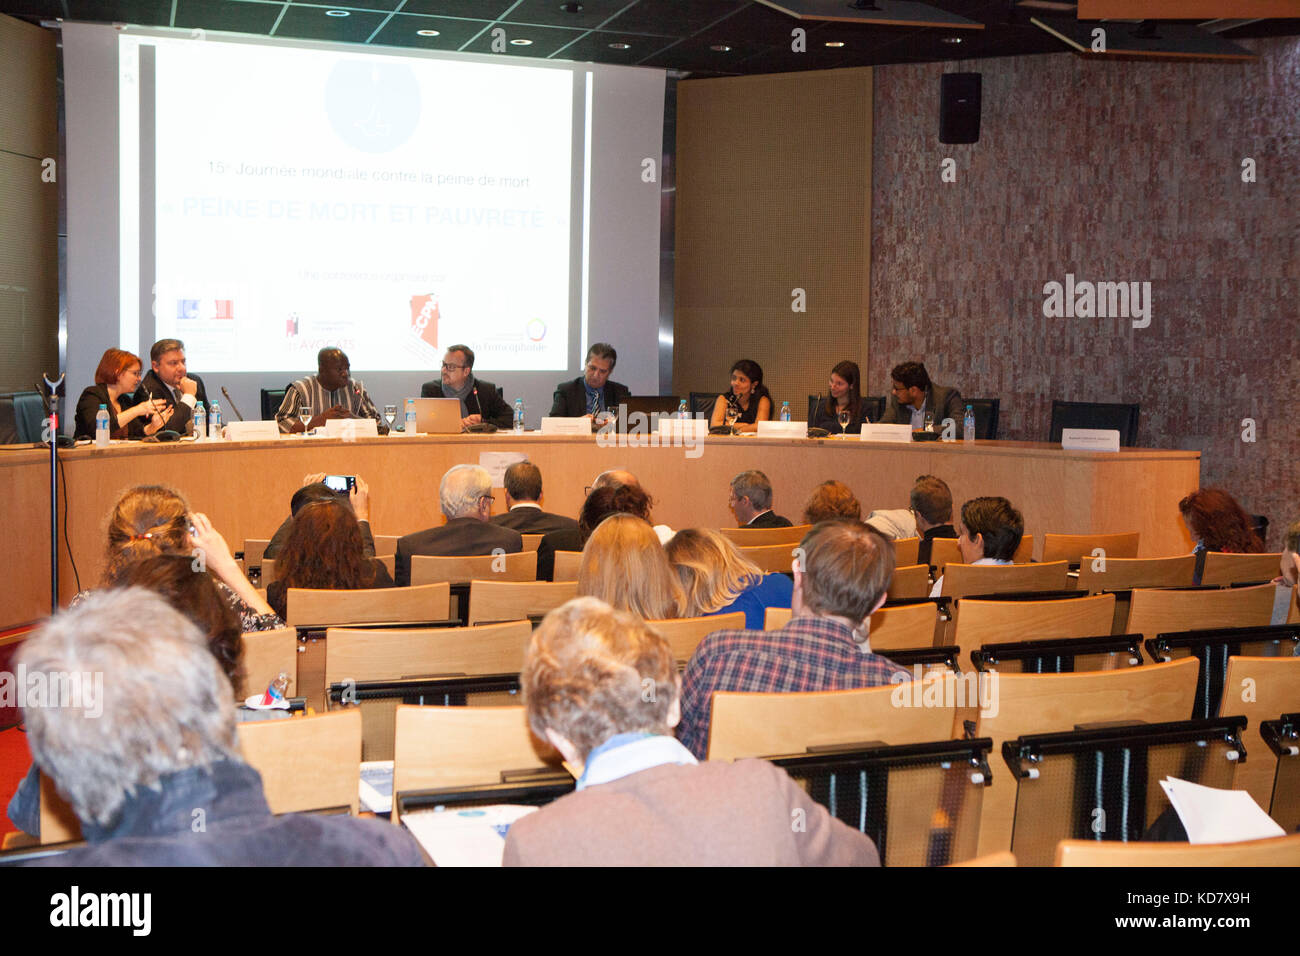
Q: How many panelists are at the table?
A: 8